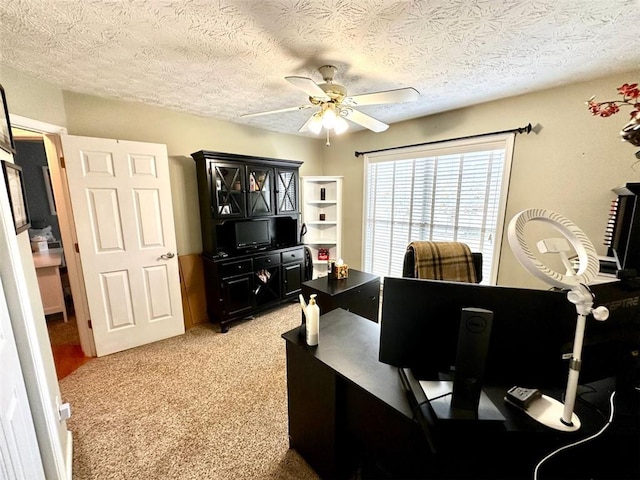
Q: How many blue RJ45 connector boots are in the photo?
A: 0